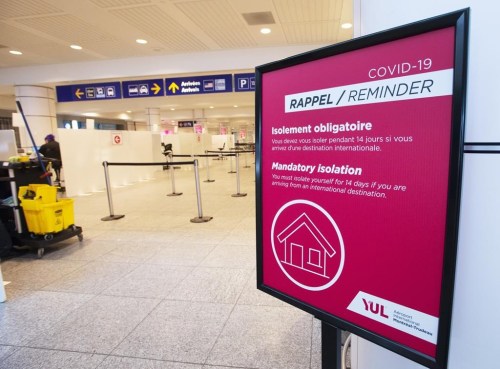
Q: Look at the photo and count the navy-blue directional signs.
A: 4